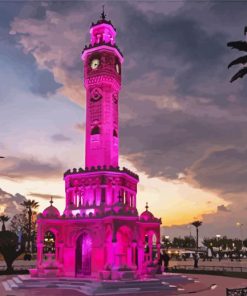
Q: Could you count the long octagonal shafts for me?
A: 1